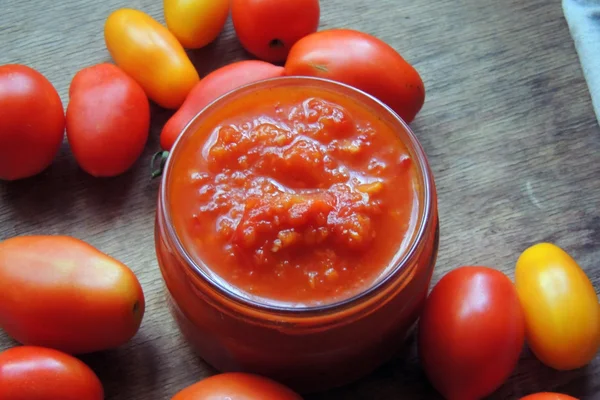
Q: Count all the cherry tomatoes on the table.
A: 13